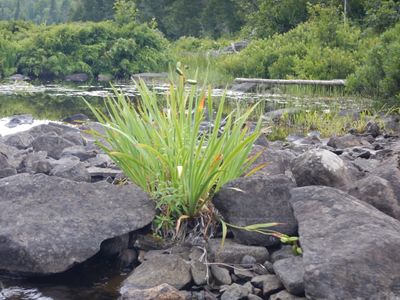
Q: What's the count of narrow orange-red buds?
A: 2